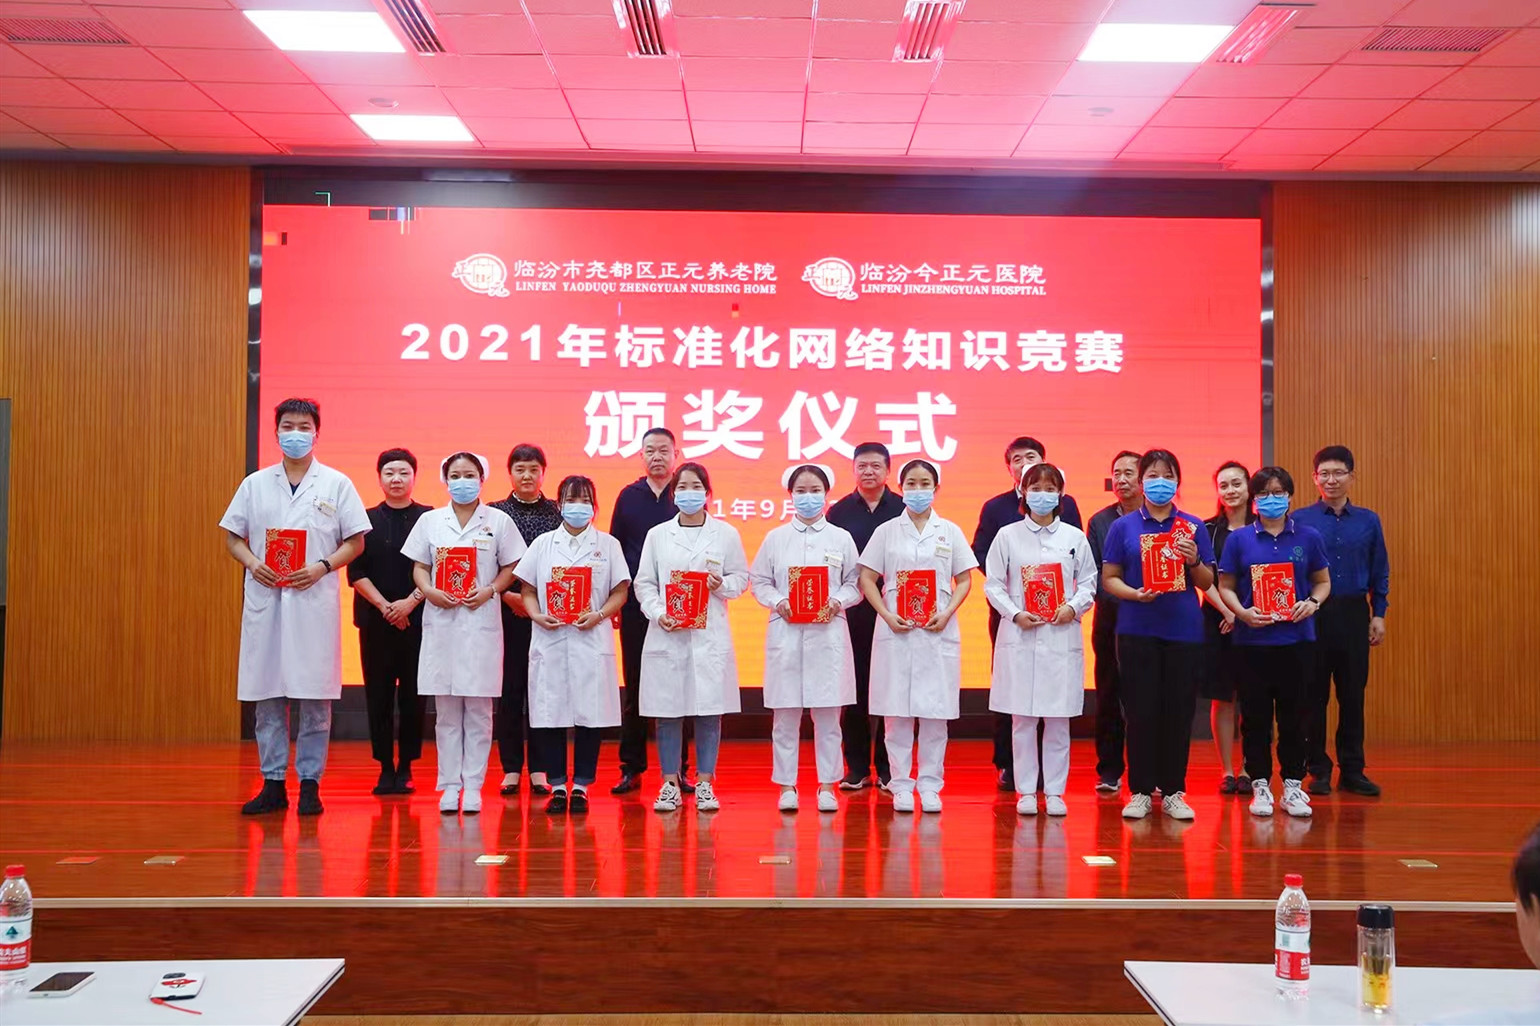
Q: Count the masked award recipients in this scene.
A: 9